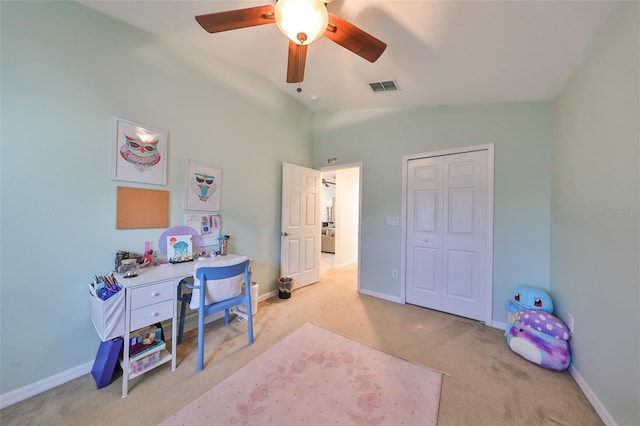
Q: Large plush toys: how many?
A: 2